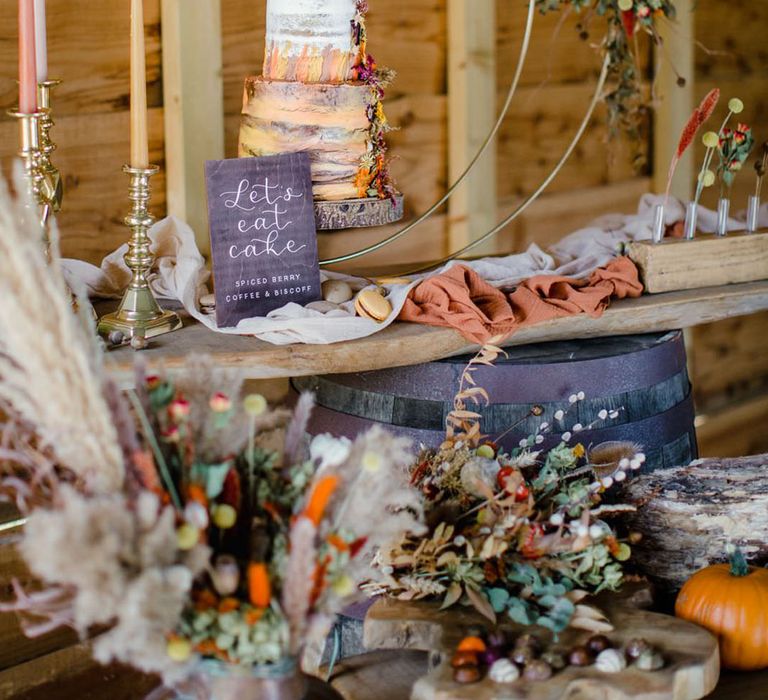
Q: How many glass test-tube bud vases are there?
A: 4